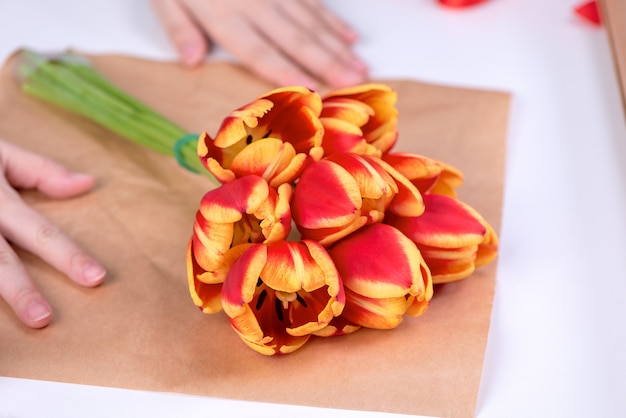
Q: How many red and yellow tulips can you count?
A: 8